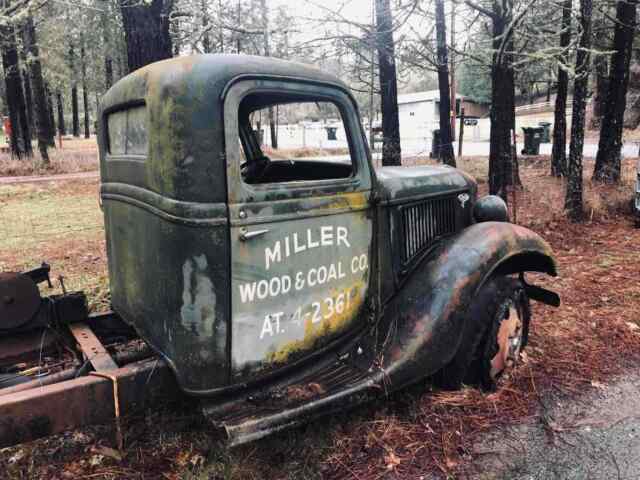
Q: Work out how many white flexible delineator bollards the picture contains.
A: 0